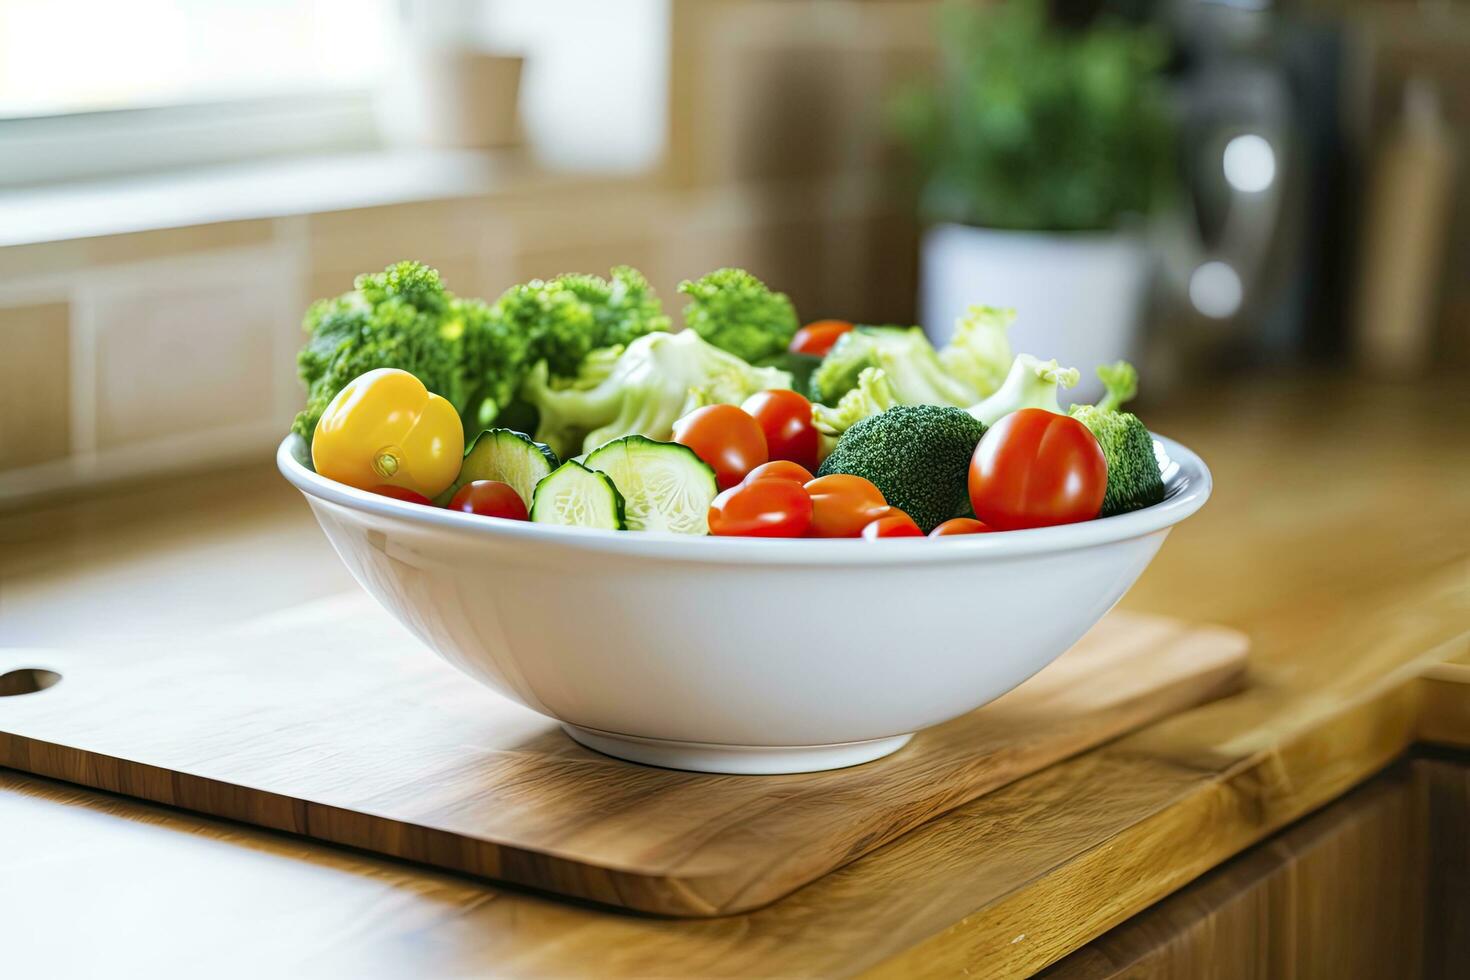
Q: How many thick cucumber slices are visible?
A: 3